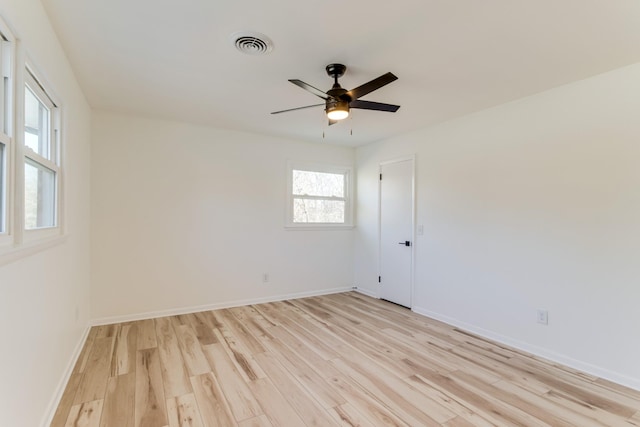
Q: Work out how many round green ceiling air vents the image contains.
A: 0